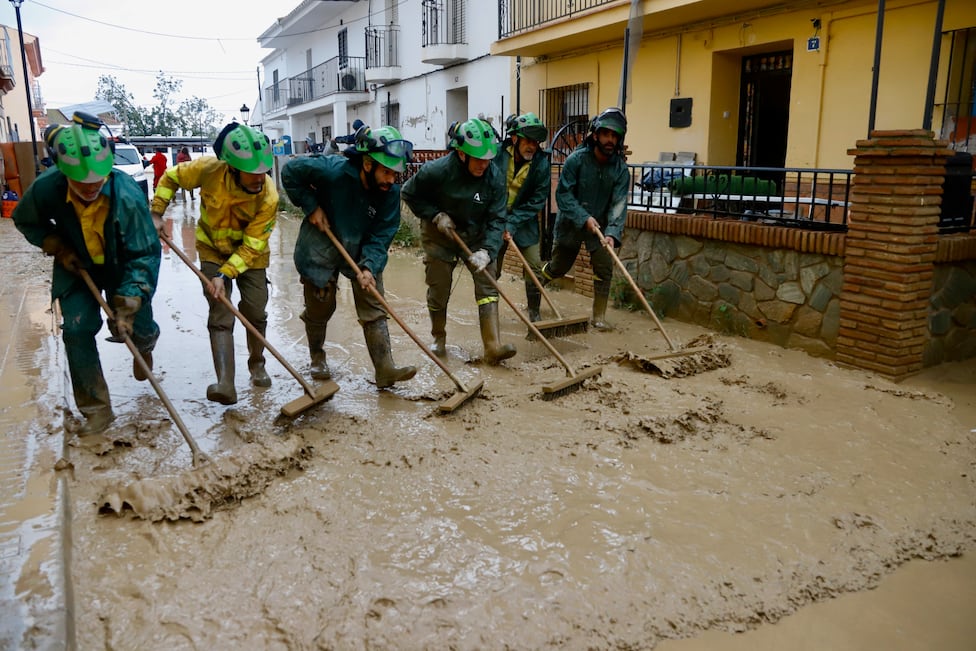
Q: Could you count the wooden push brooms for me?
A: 6